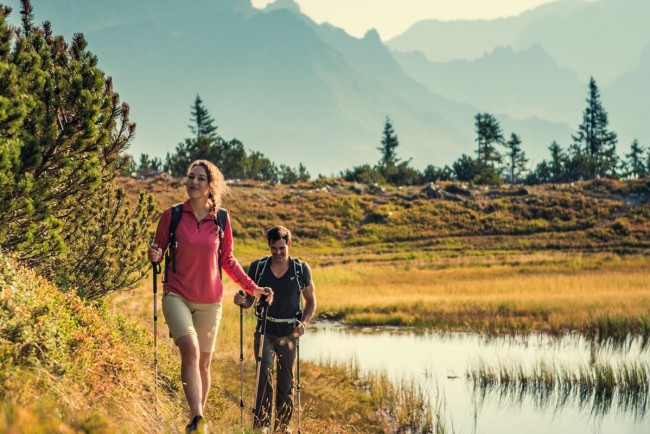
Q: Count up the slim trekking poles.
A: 4